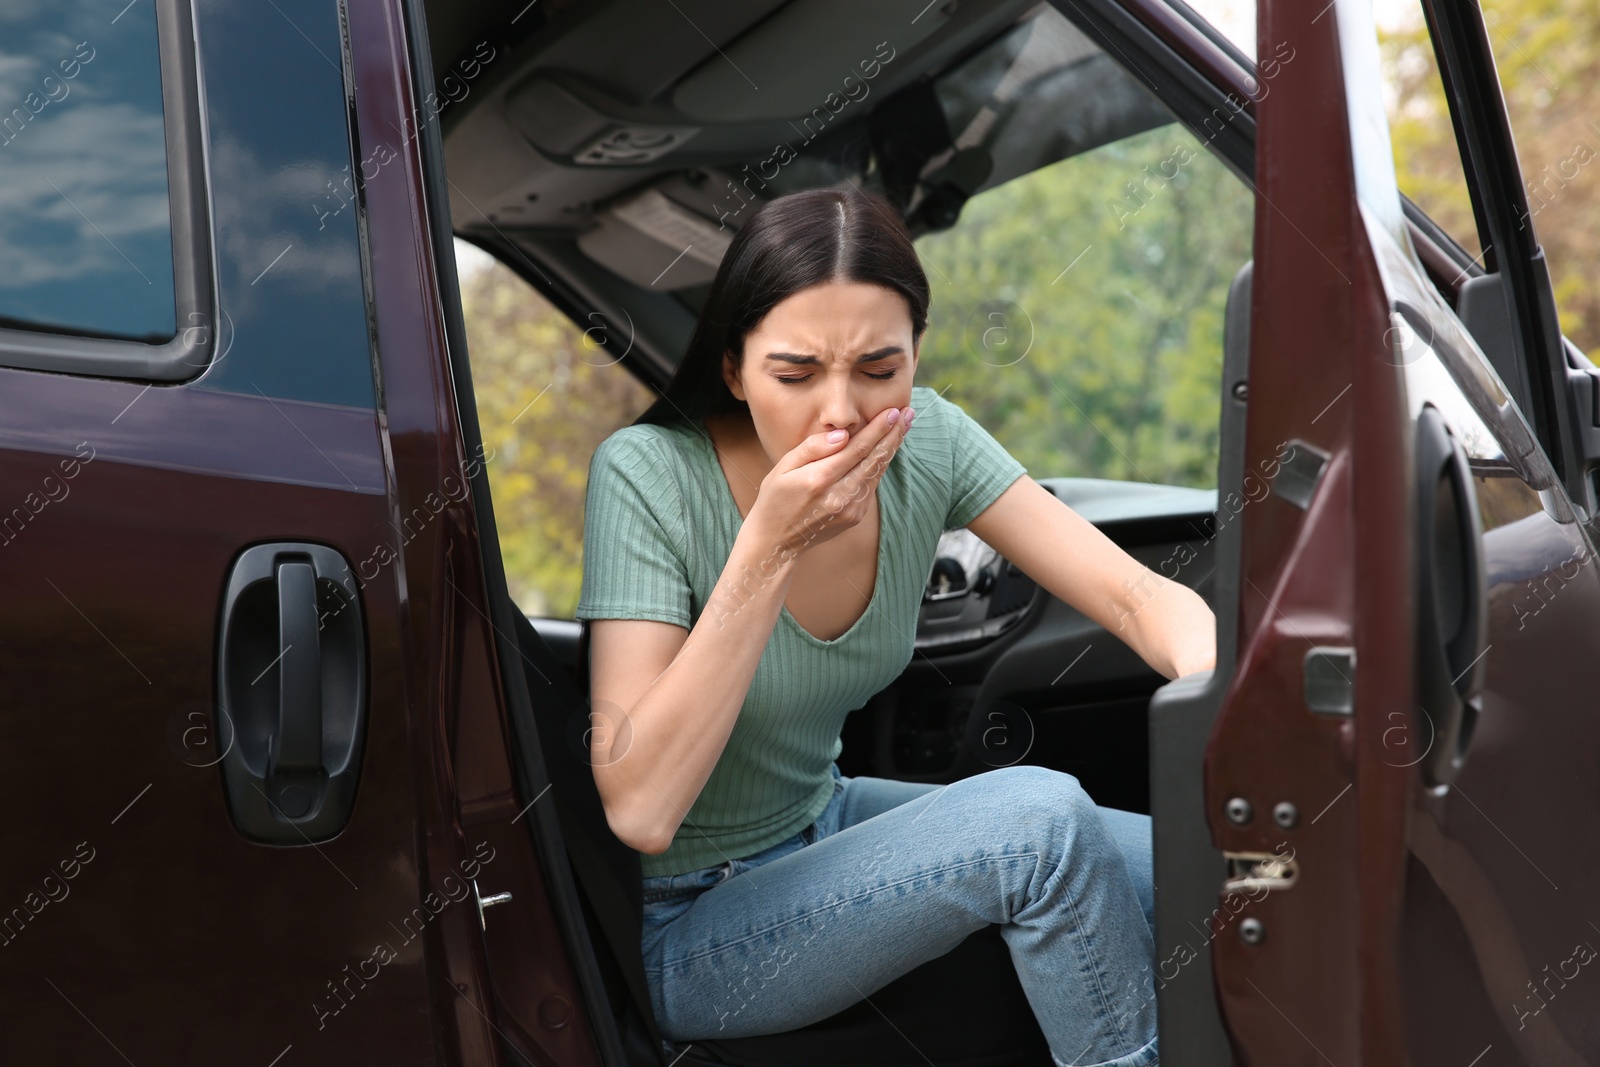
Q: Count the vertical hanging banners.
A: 0